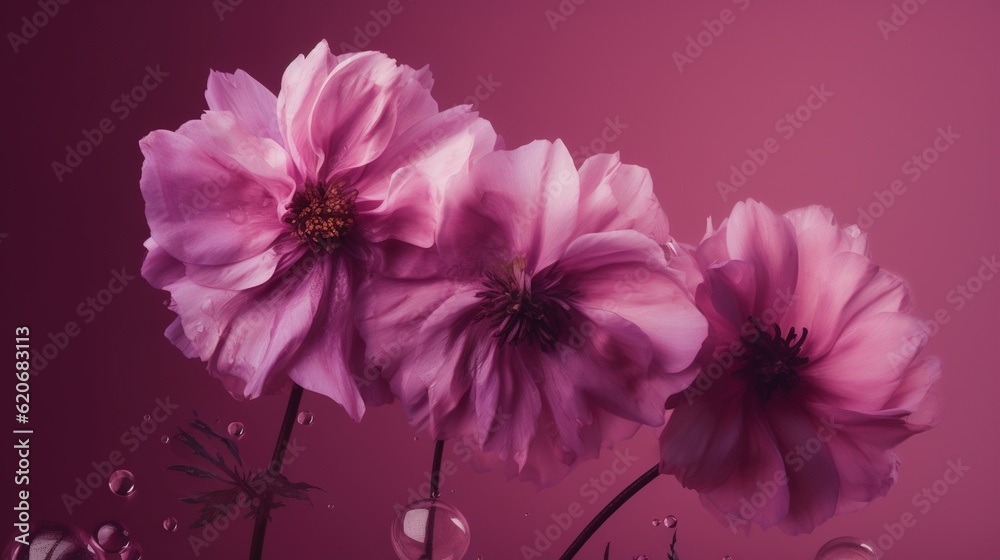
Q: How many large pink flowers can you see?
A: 3